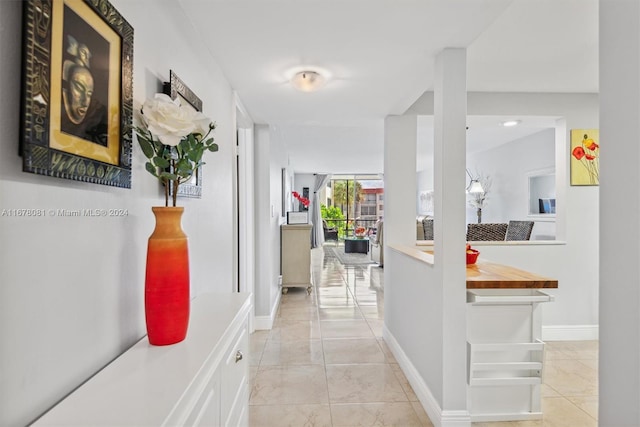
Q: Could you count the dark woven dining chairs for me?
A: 3